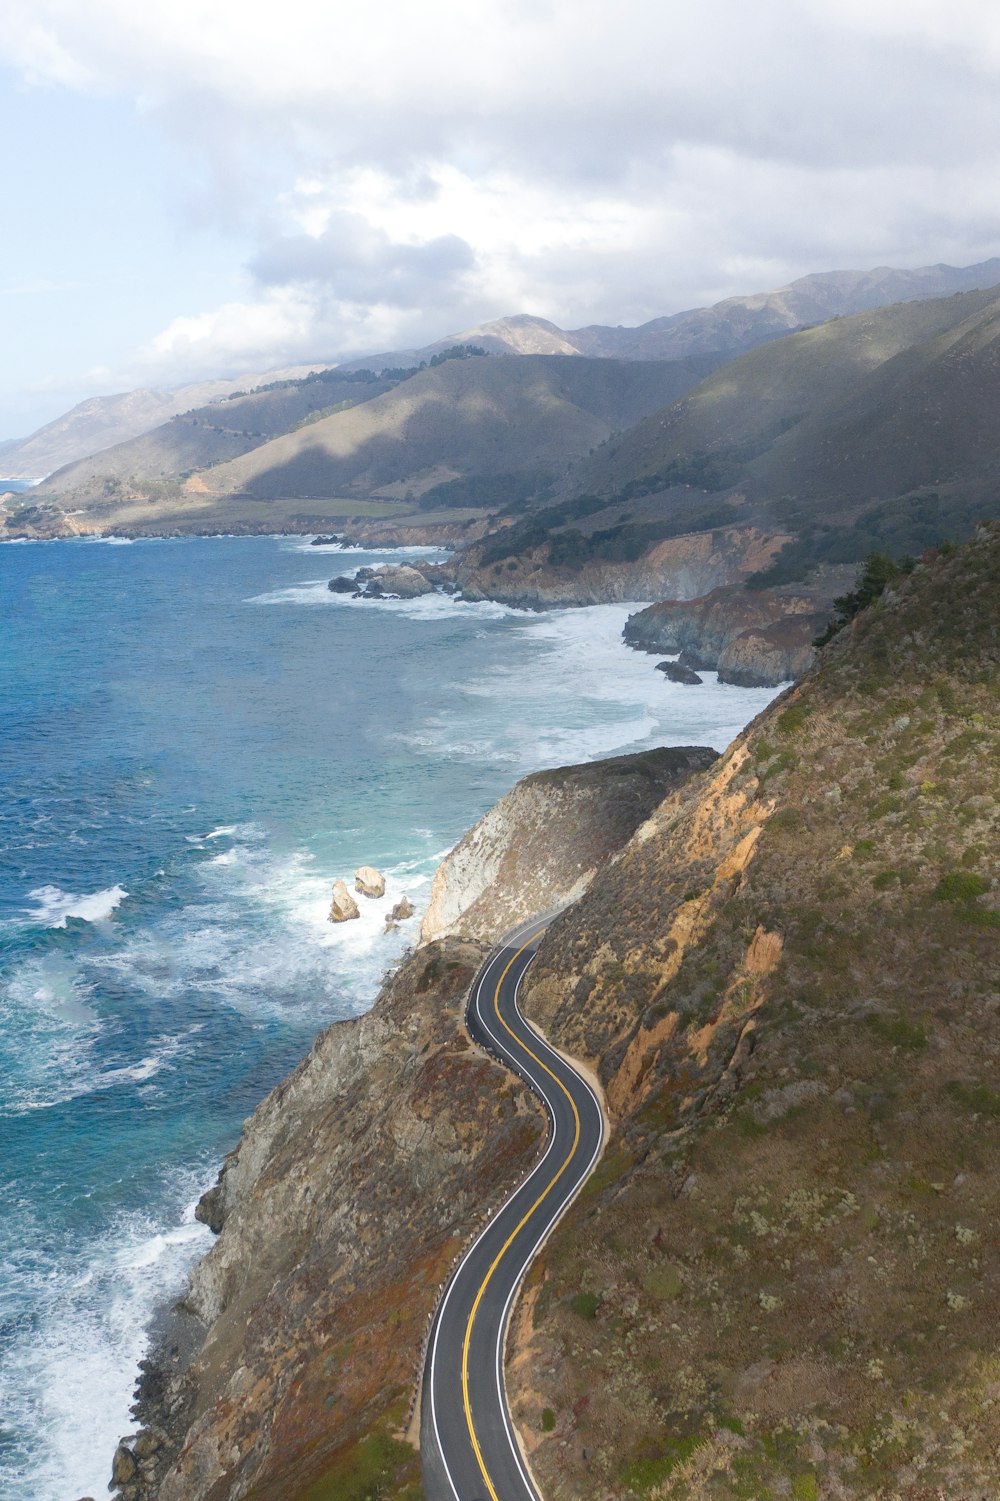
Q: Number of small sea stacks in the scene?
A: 3